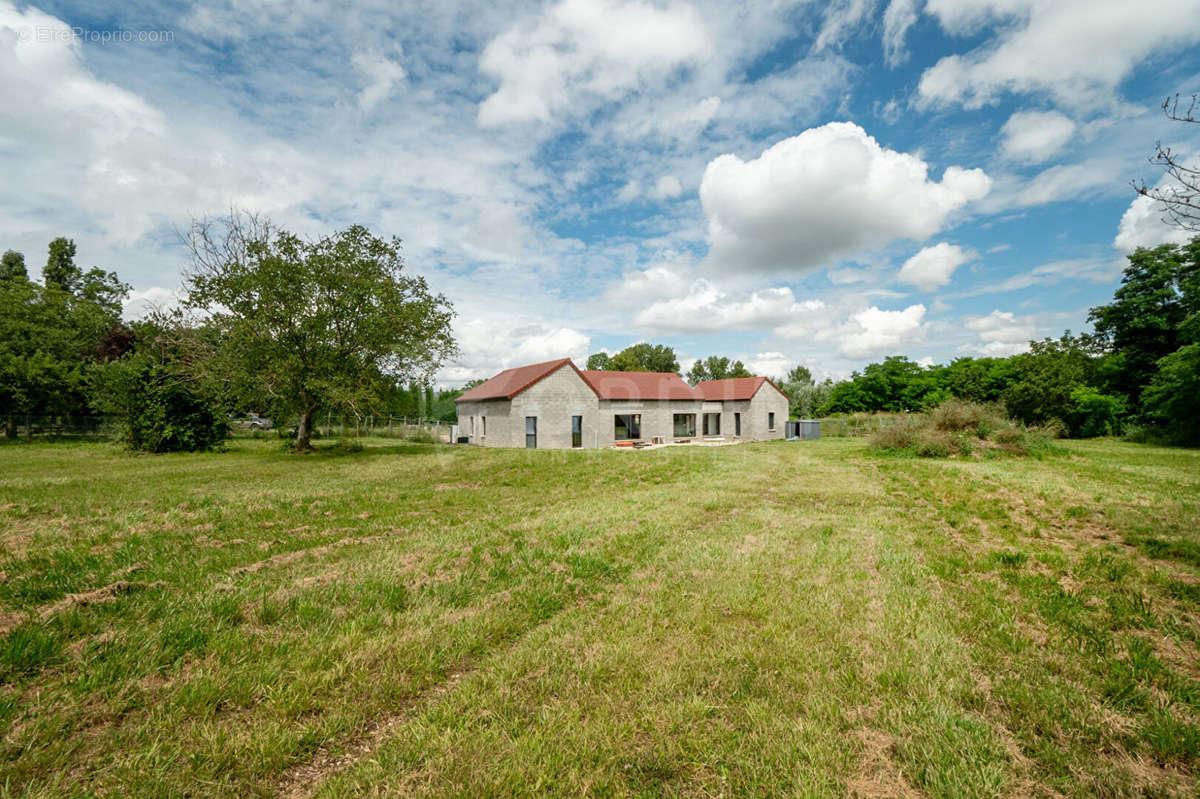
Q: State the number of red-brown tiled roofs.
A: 3